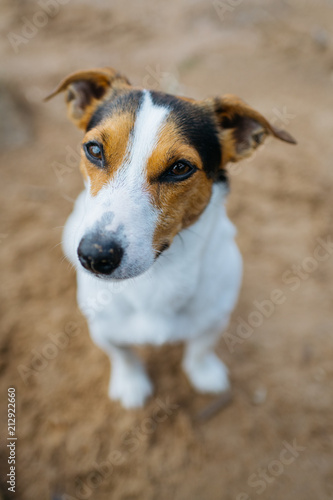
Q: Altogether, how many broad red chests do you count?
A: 0